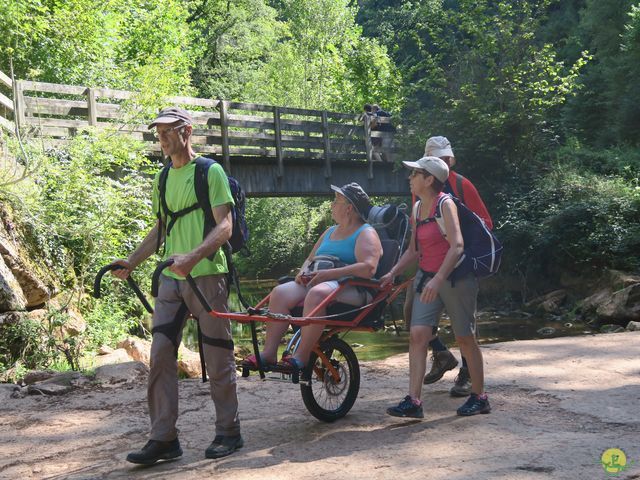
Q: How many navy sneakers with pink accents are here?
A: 2